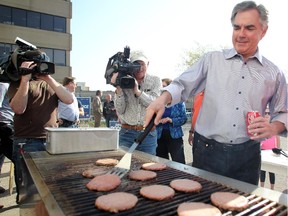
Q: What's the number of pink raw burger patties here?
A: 10